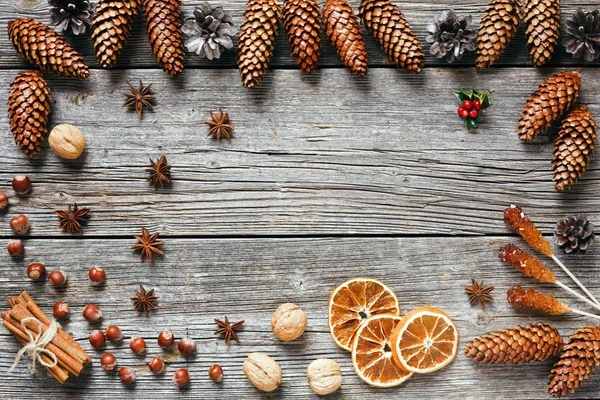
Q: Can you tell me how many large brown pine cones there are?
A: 14